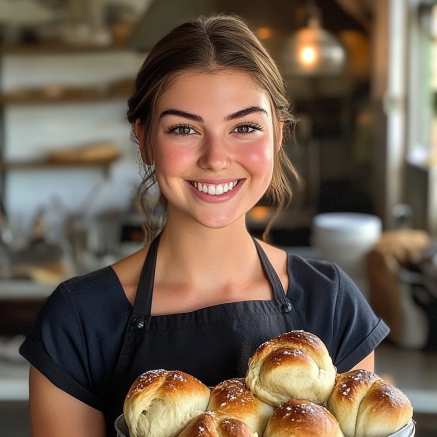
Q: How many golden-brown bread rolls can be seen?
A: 6